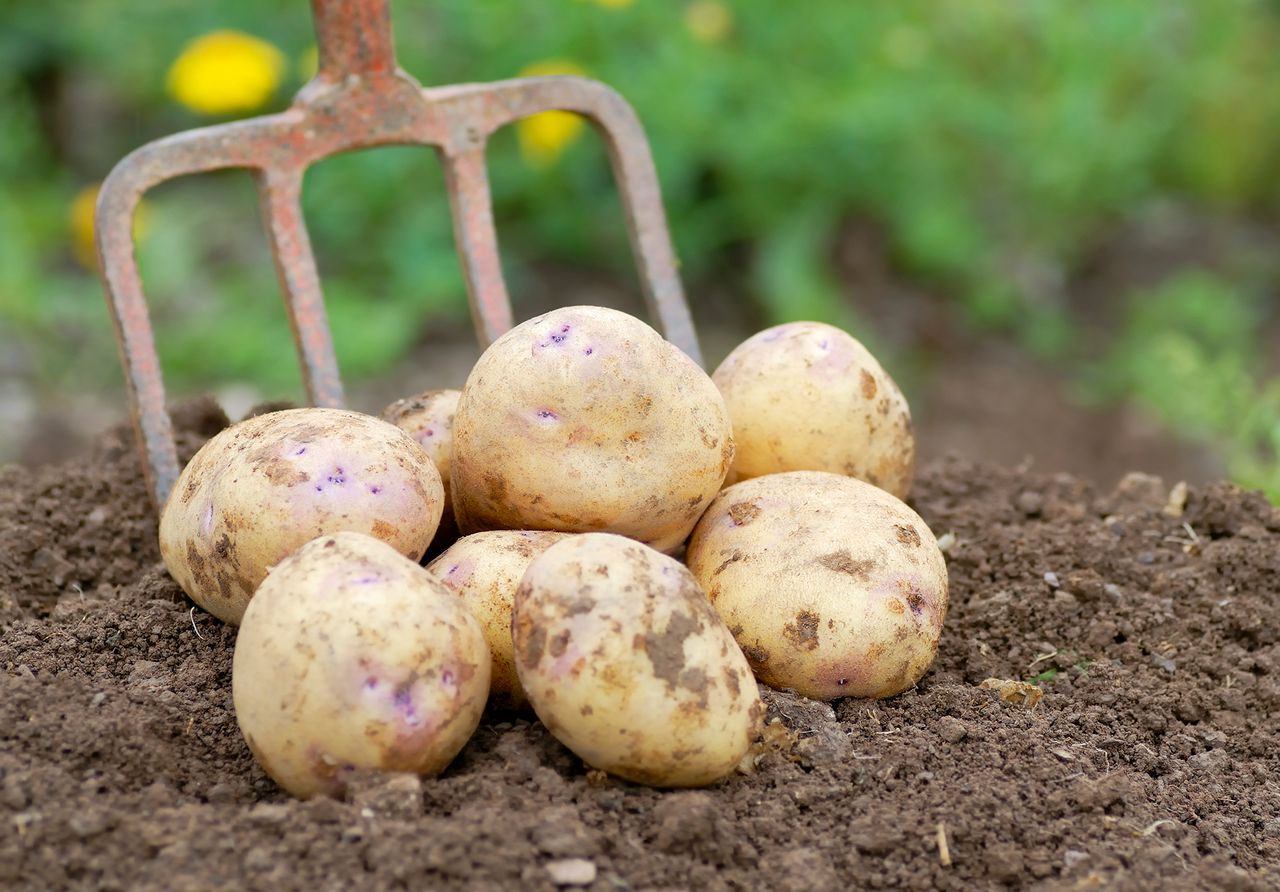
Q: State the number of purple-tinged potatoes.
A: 8